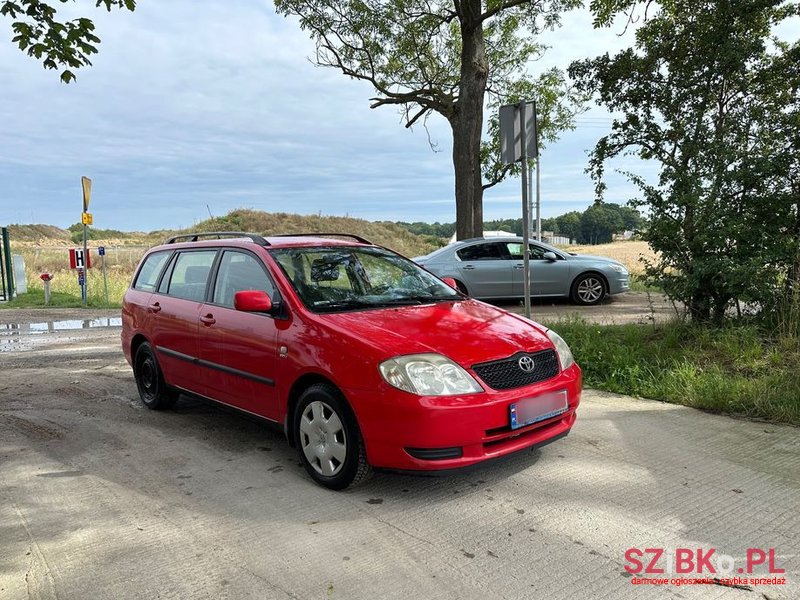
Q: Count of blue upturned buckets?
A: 0